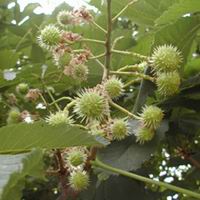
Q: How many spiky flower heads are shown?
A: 14